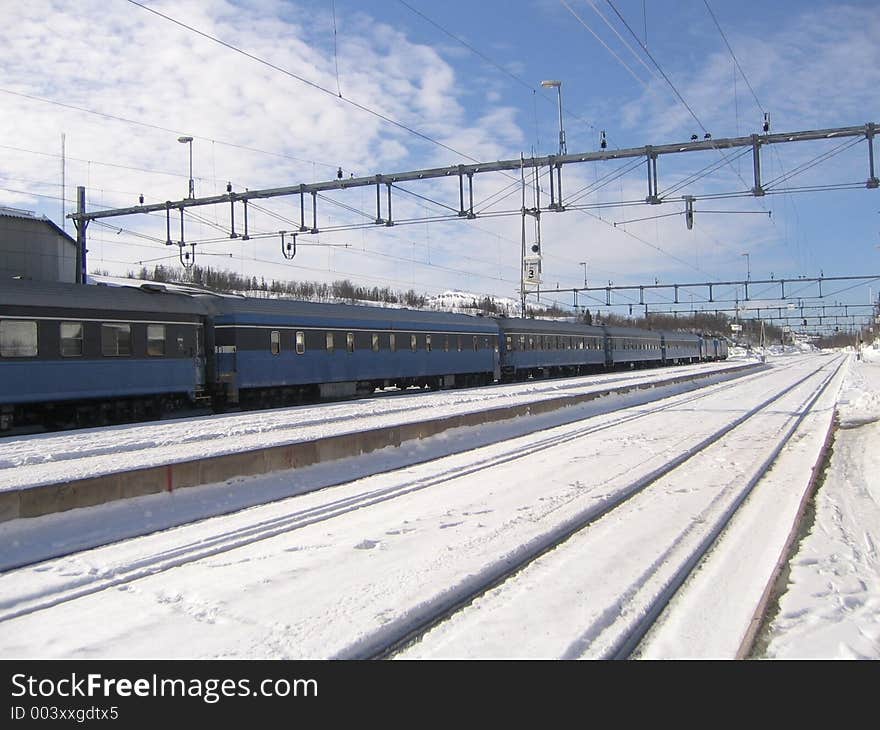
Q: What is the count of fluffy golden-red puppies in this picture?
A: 0